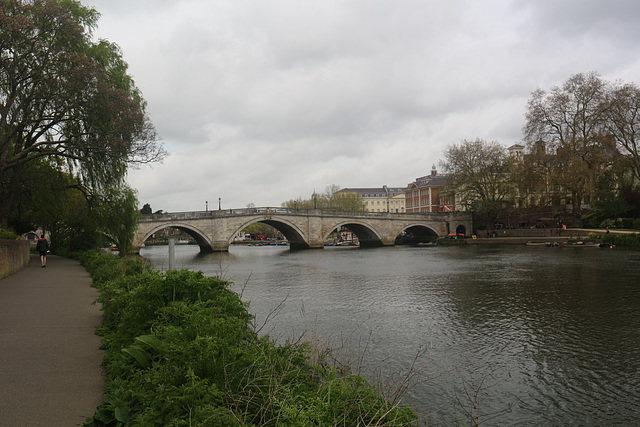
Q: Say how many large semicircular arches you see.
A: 4